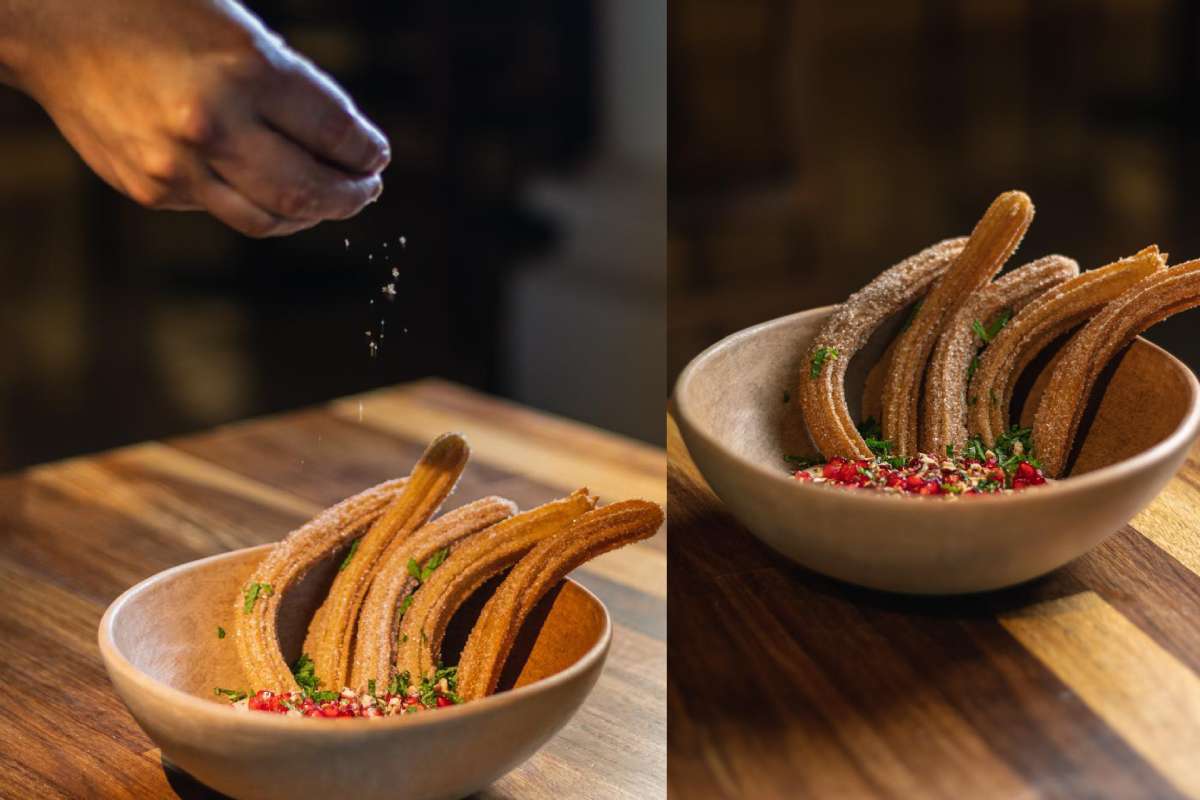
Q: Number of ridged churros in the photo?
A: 10